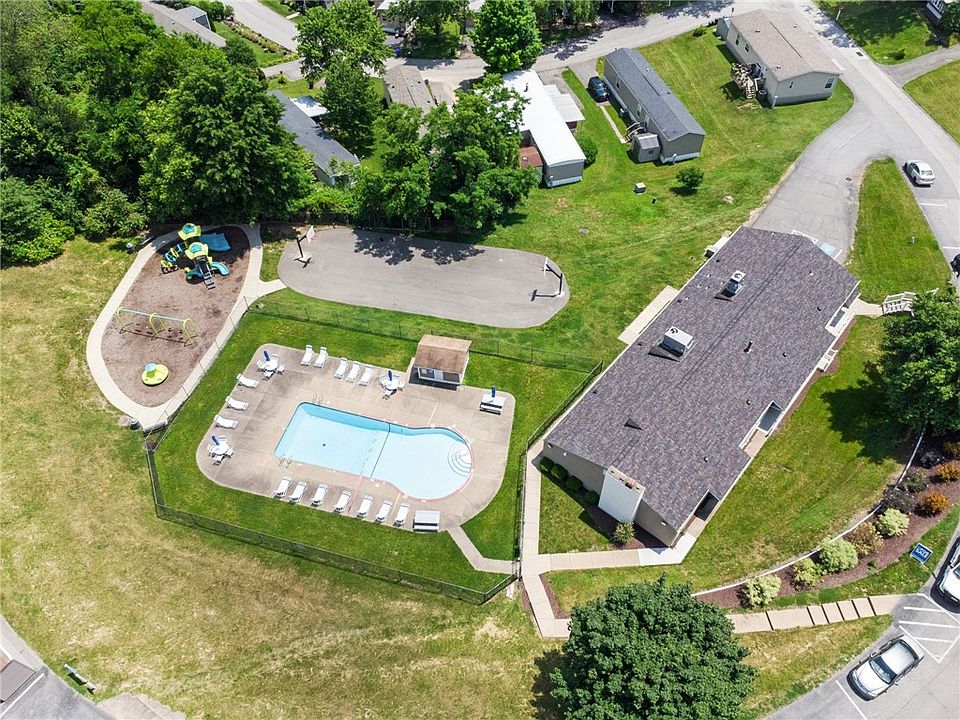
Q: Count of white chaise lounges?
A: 15